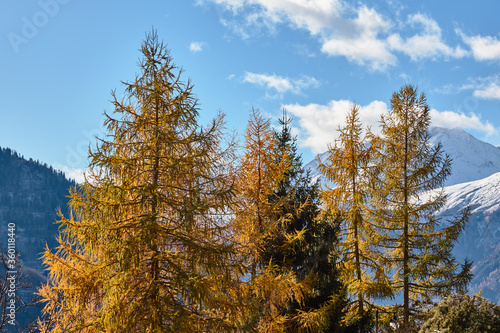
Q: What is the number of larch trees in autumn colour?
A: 4